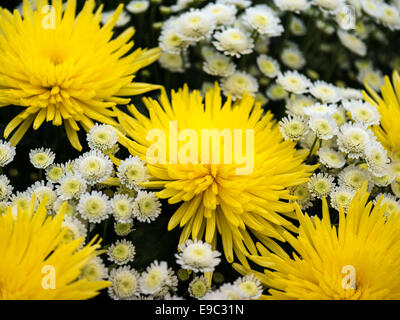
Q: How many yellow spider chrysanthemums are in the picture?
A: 5